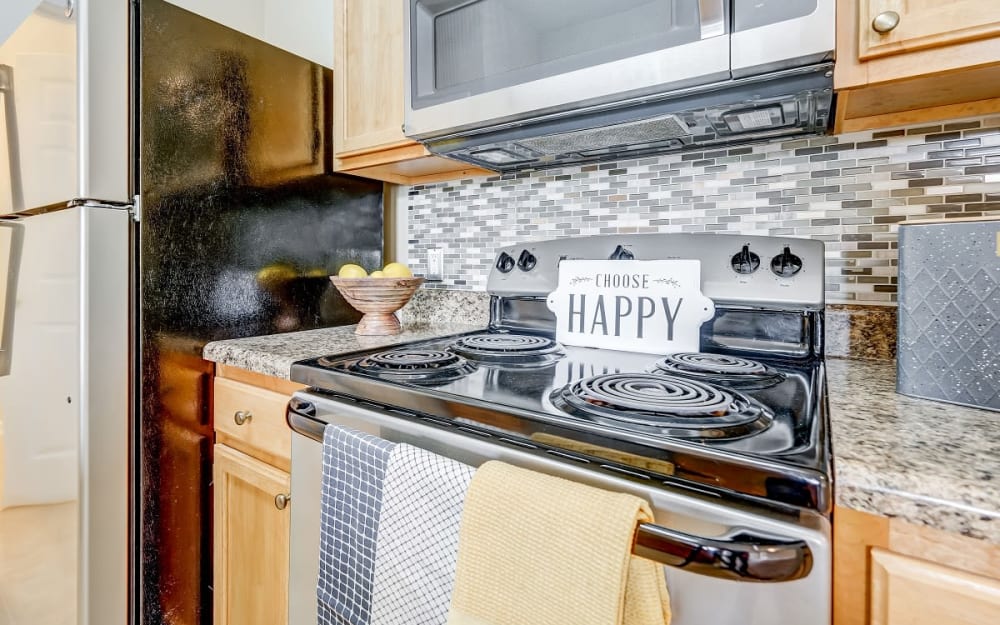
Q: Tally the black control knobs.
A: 5